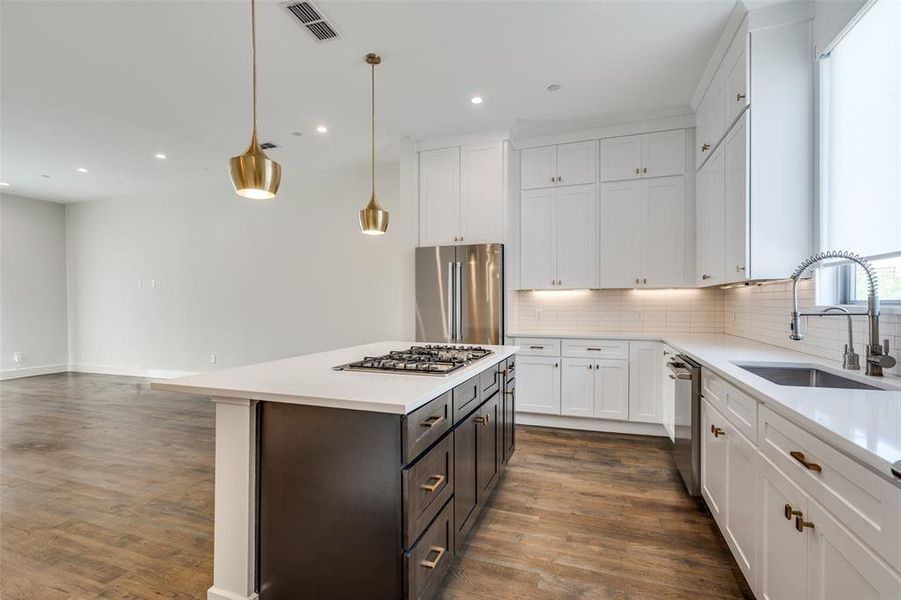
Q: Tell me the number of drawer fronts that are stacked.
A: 3